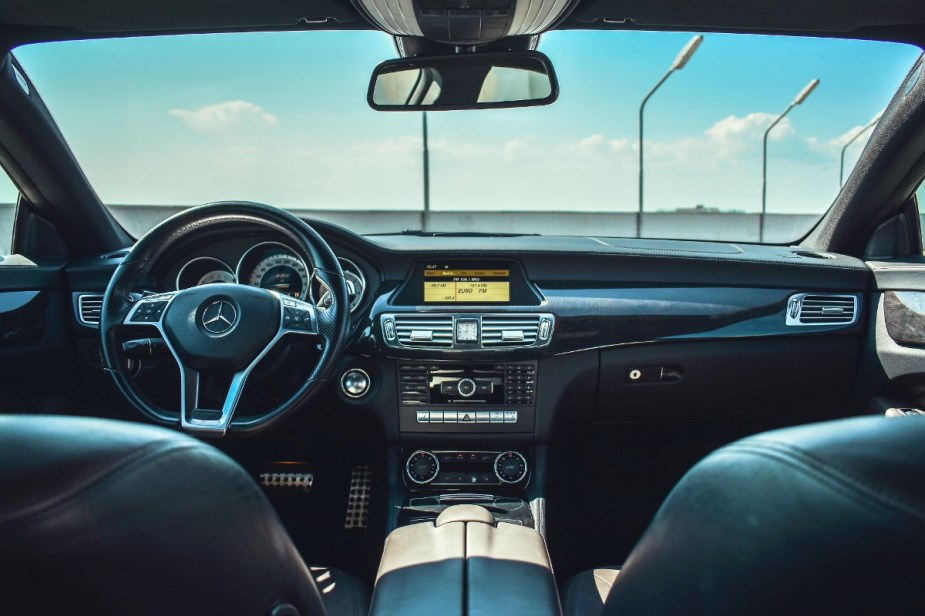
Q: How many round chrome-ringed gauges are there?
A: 3